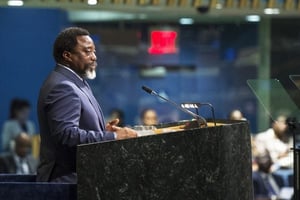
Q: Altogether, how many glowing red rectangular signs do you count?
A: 1